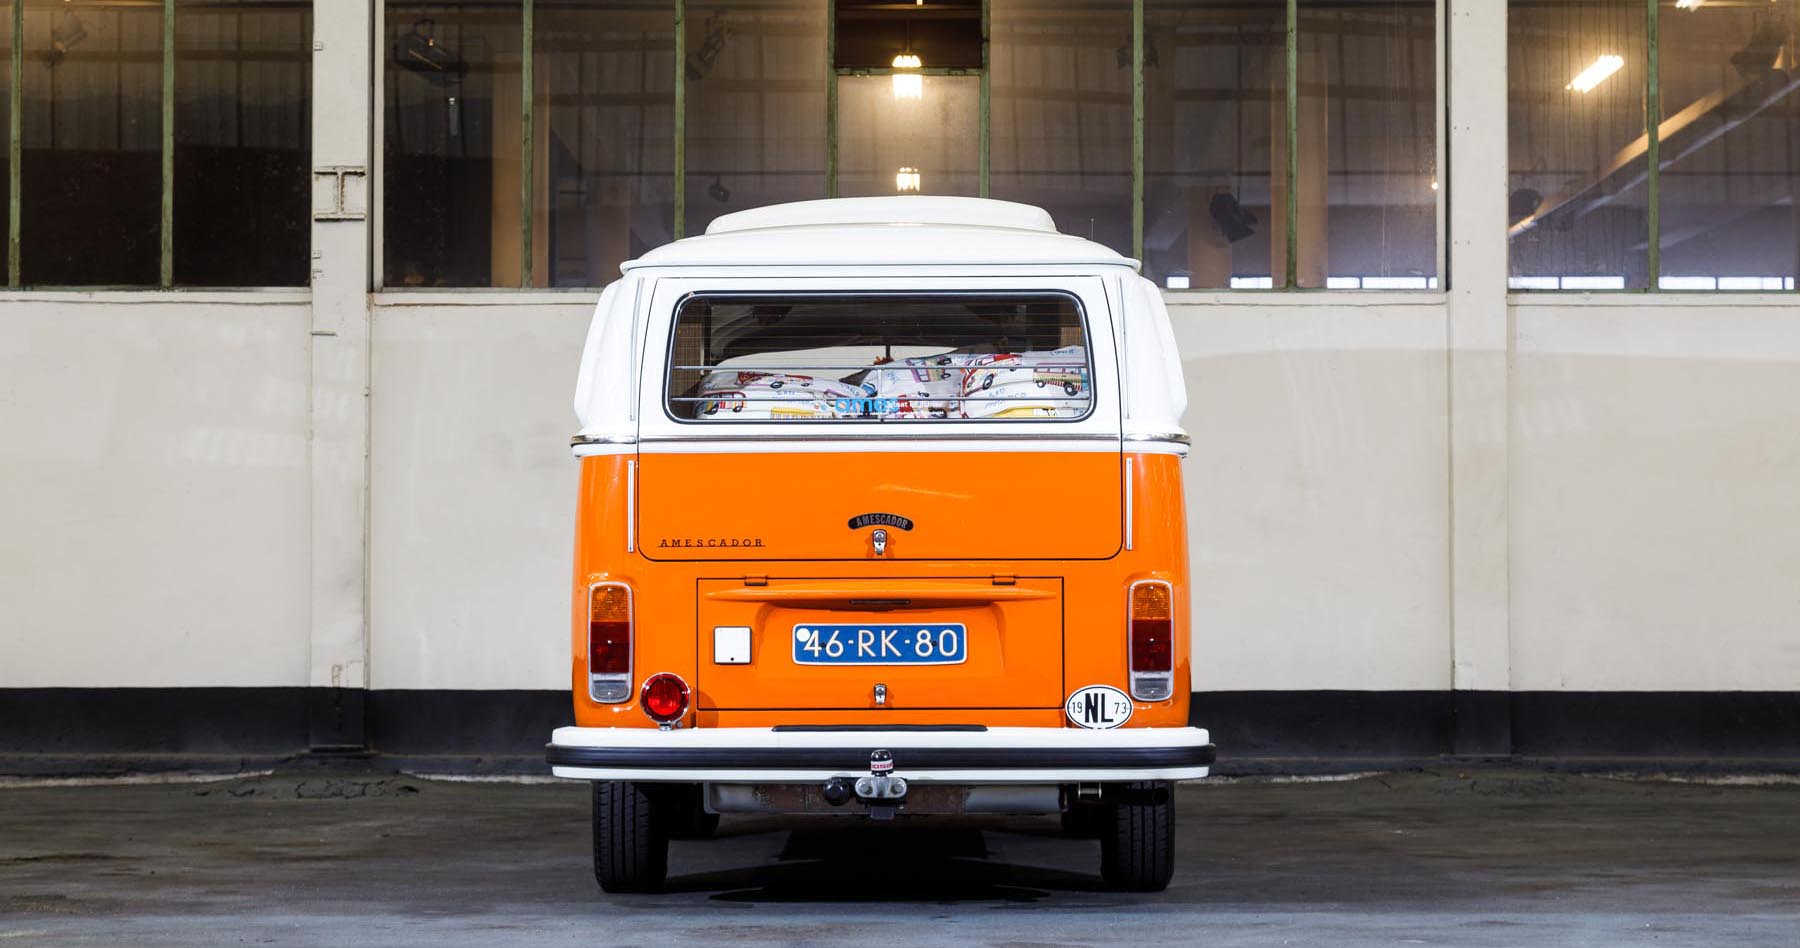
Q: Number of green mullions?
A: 9